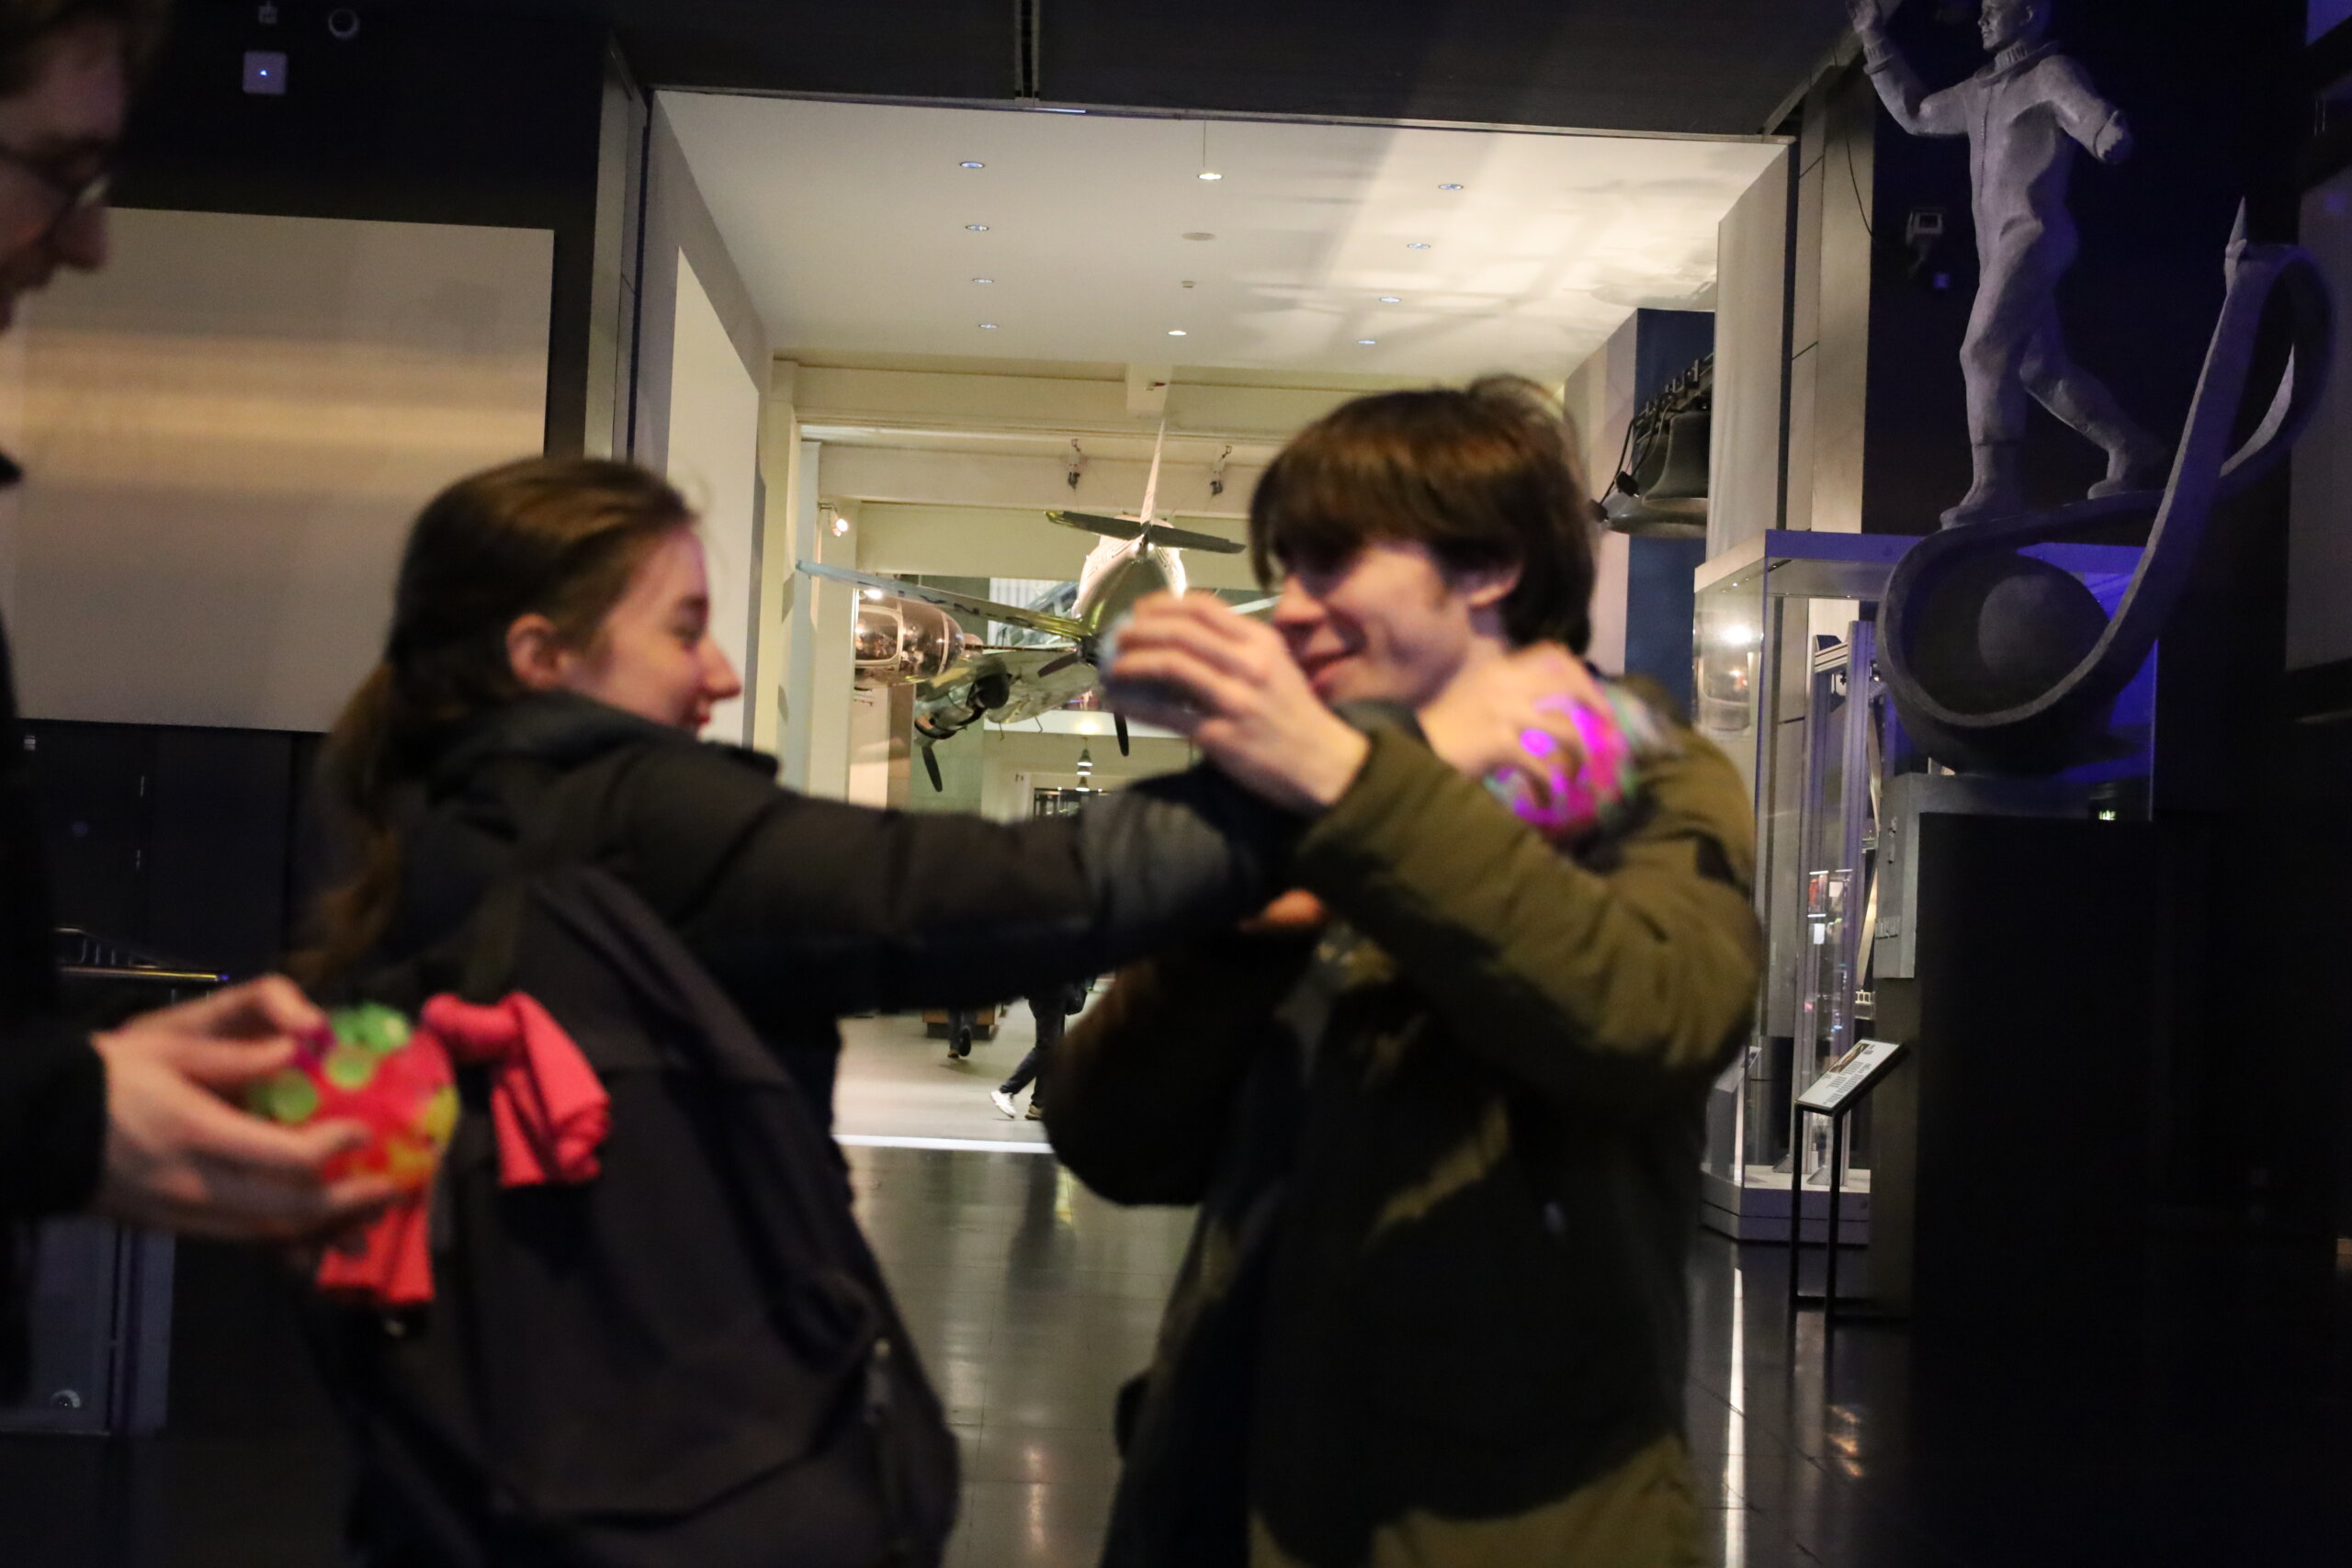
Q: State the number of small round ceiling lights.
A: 10